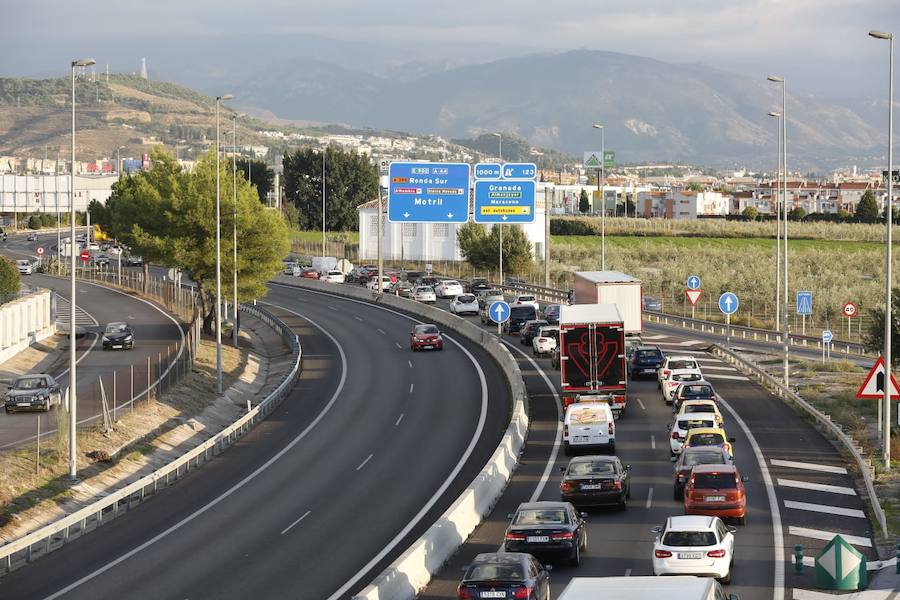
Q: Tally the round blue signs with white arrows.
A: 3